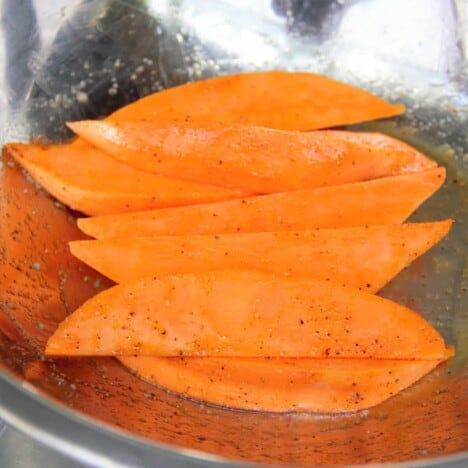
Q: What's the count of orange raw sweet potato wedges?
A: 7